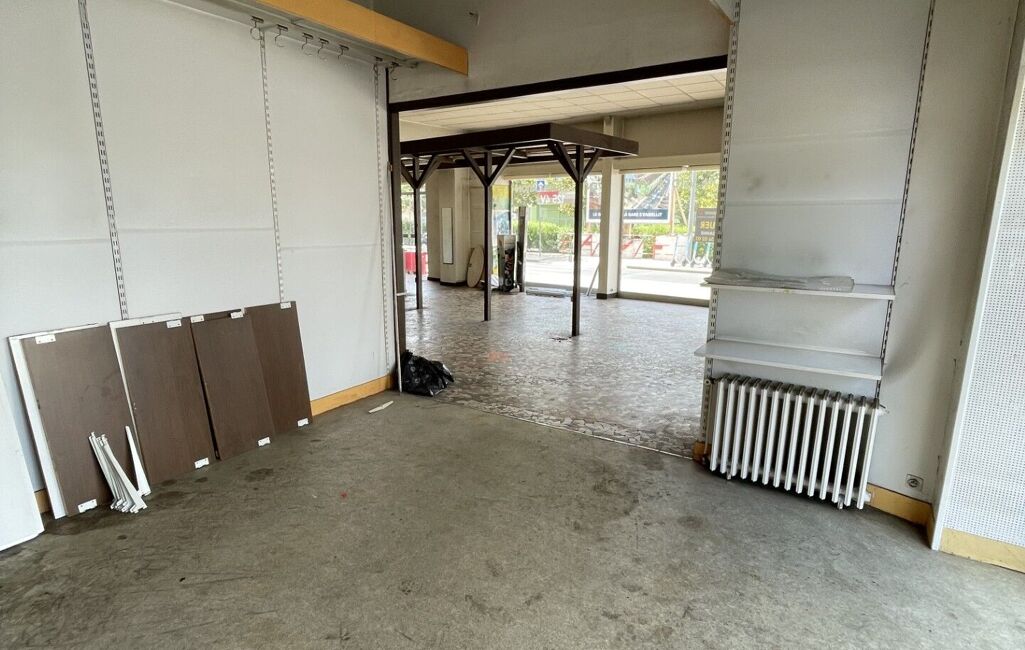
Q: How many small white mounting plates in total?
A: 9